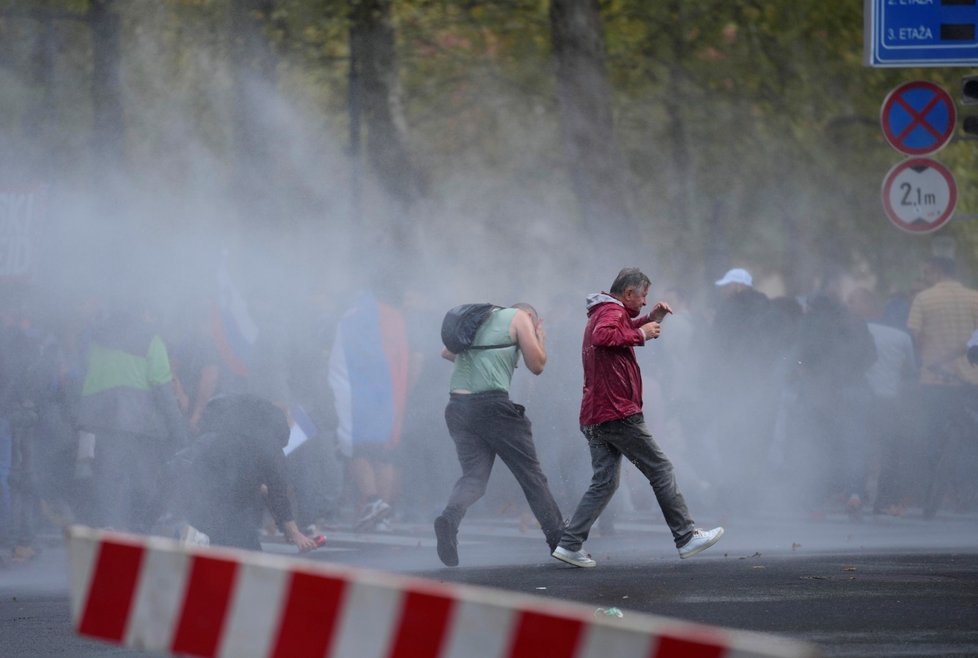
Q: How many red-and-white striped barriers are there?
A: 1